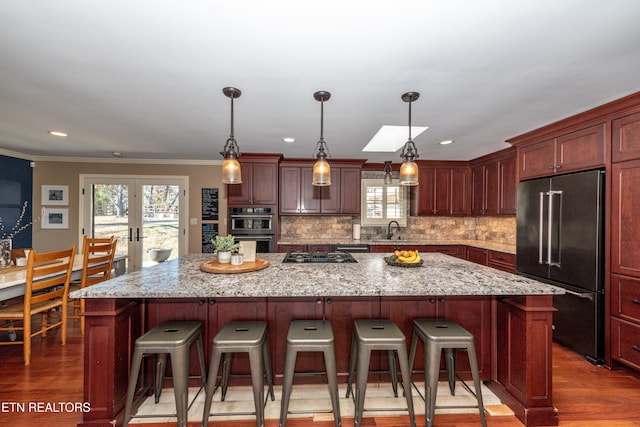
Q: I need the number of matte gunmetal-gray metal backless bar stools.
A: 5